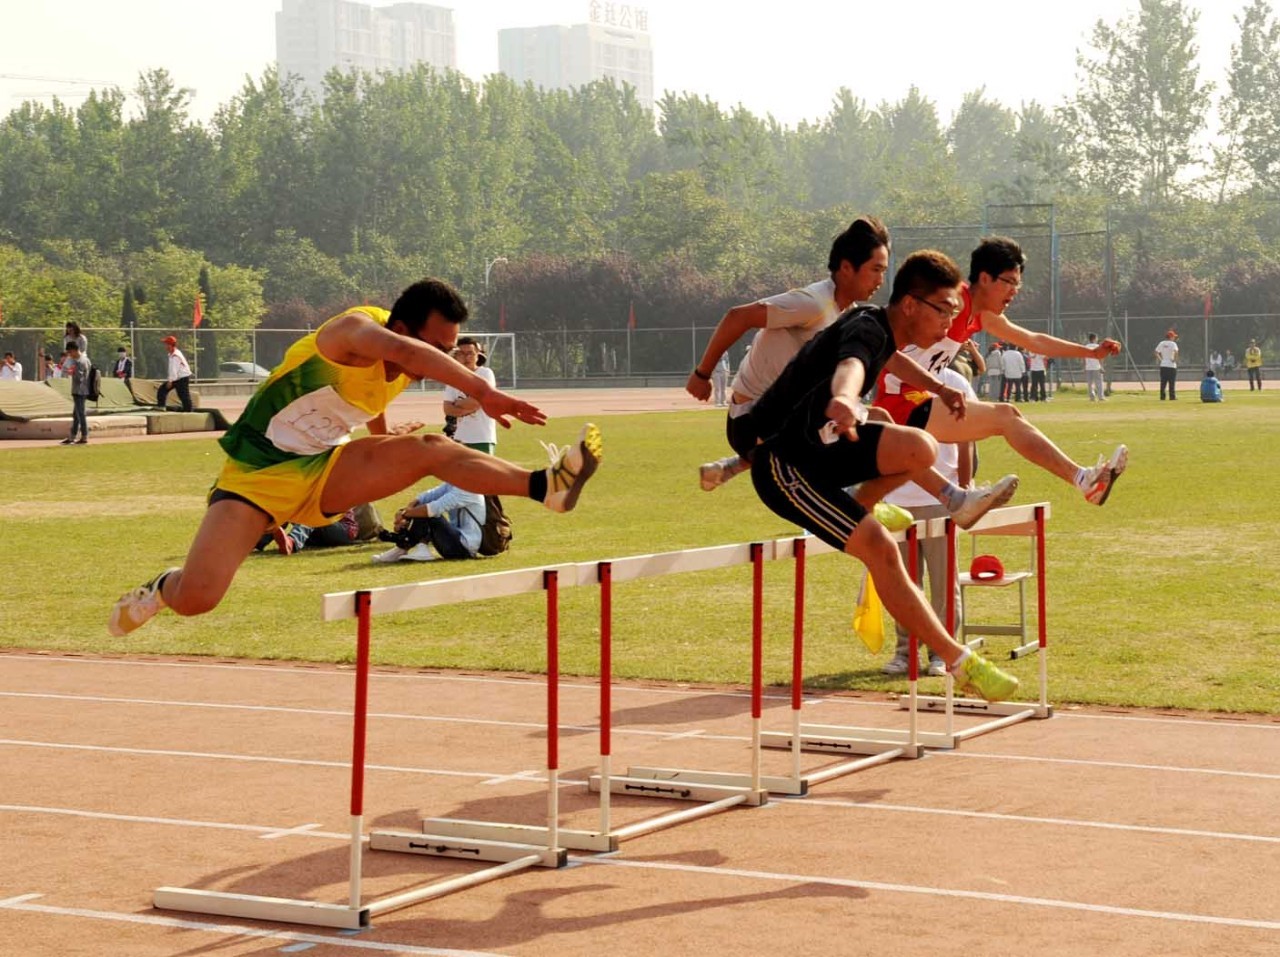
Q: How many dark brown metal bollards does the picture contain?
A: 0